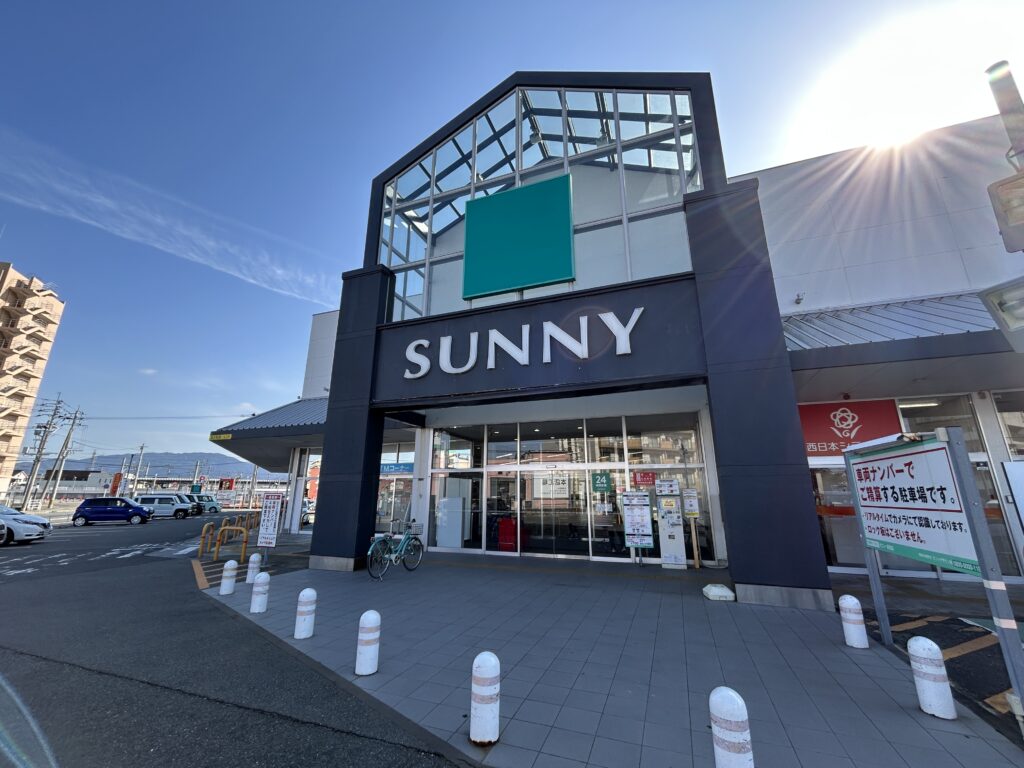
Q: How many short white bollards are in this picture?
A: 9